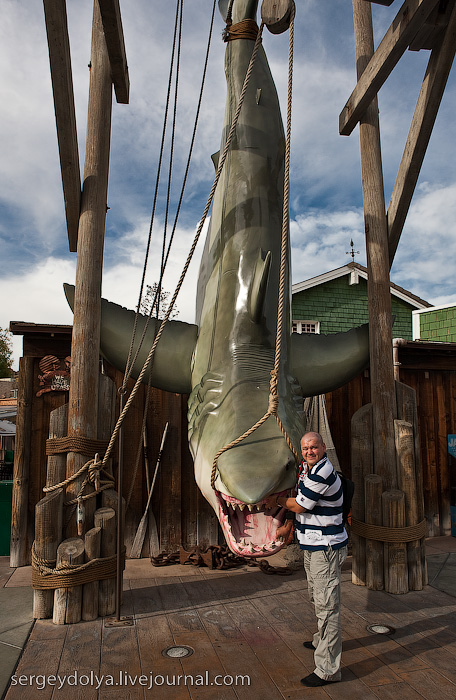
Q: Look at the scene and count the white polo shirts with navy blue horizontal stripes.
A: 1